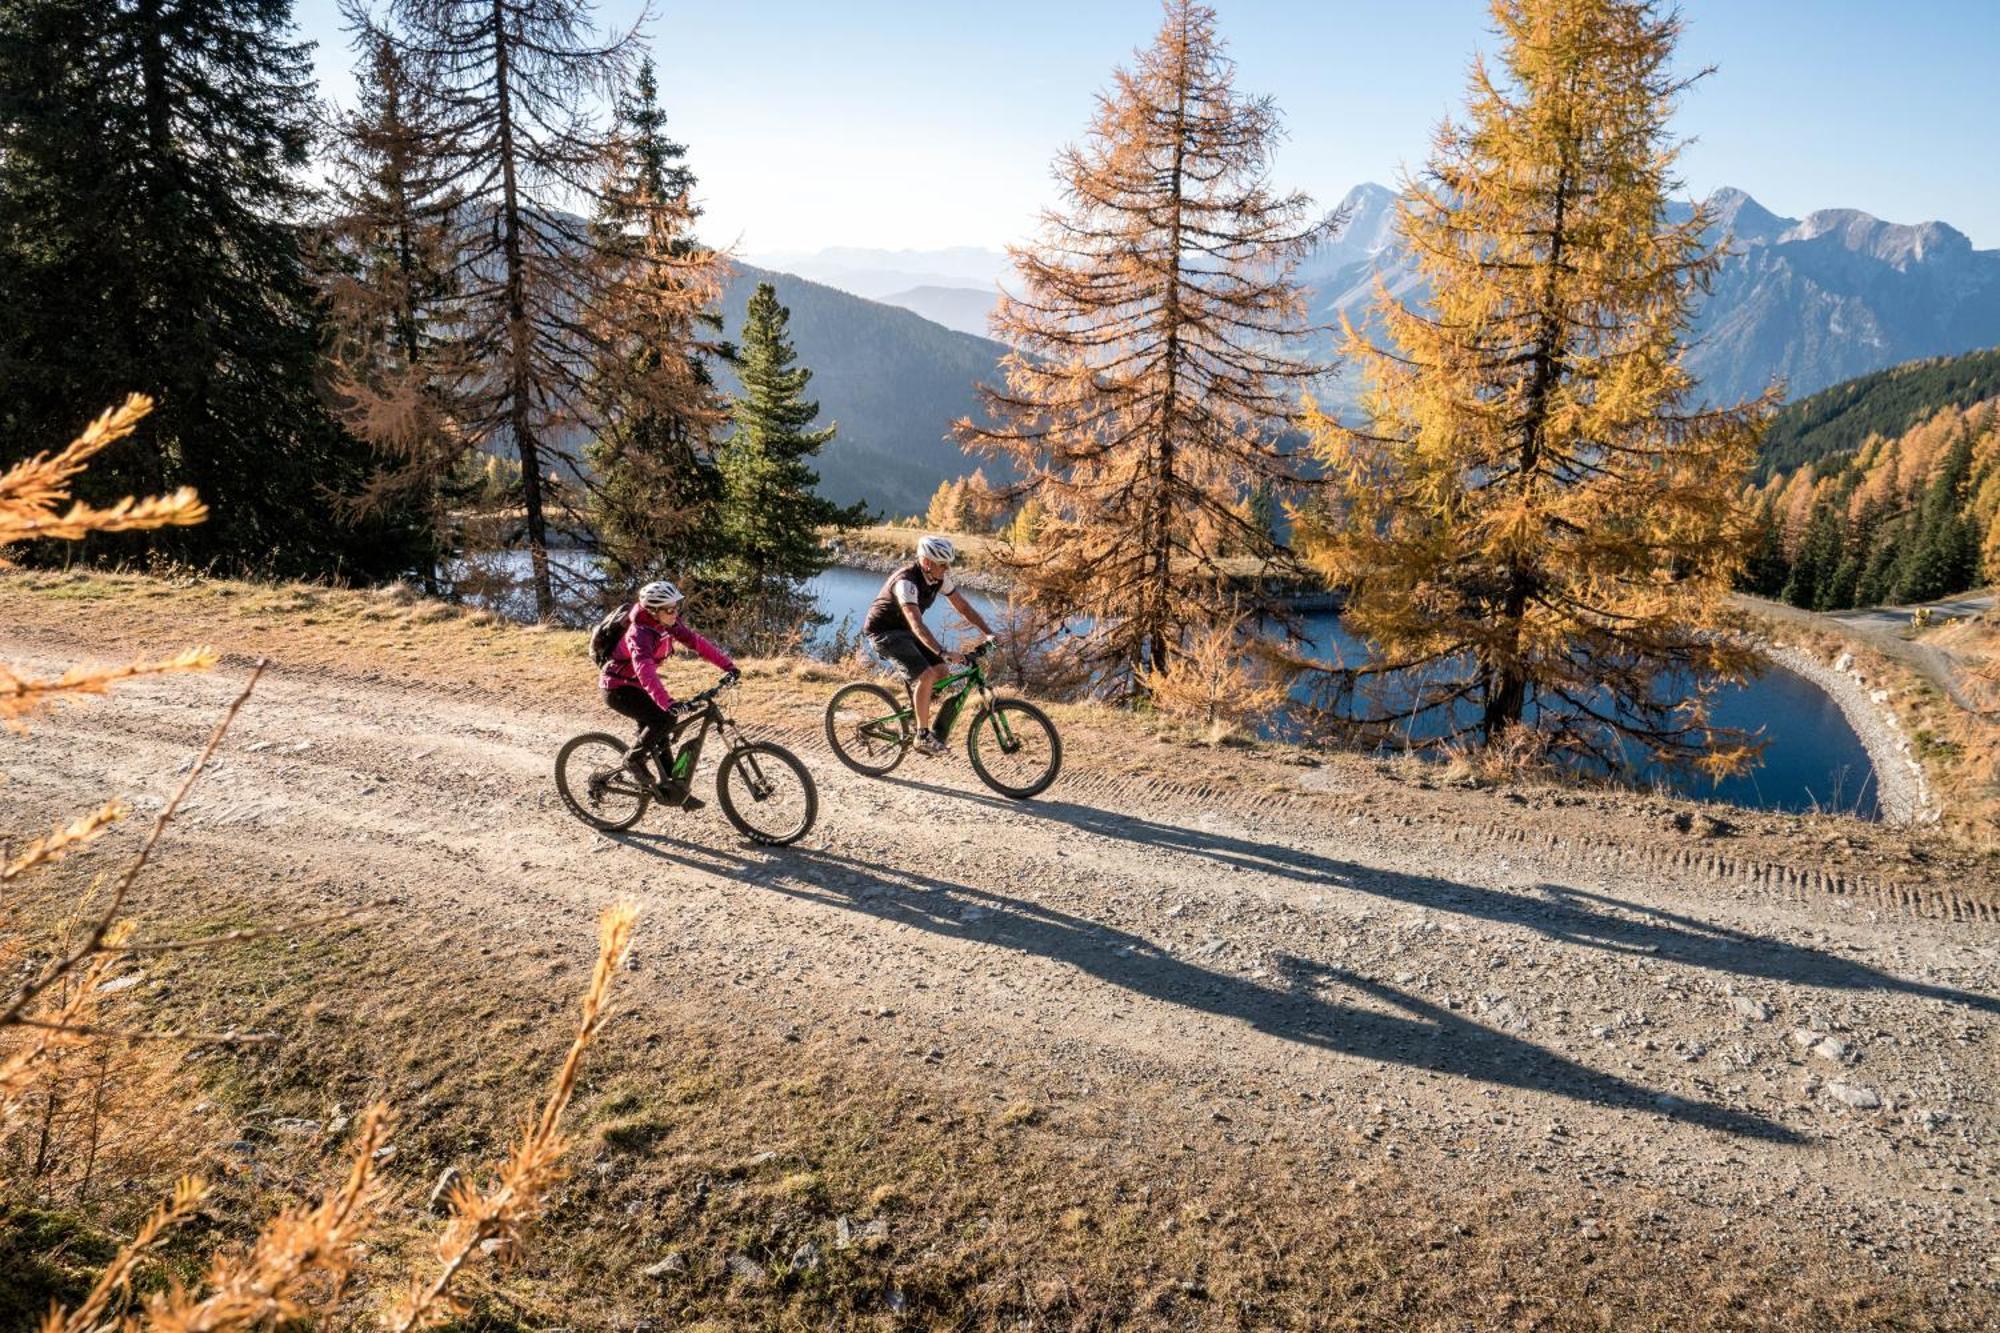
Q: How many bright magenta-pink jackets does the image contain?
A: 1